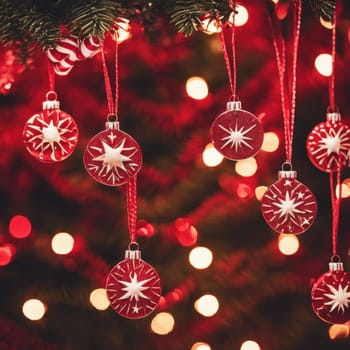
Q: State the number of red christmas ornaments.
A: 7